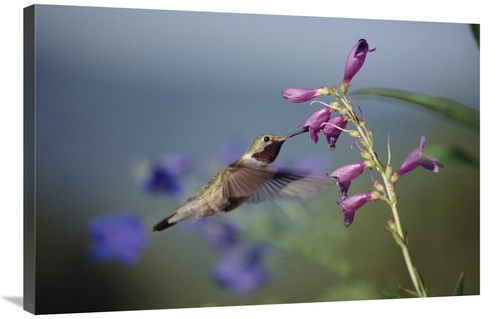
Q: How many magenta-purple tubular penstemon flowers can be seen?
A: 7